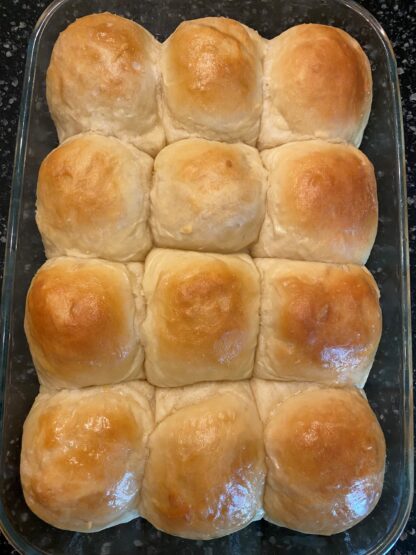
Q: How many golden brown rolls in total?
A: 12